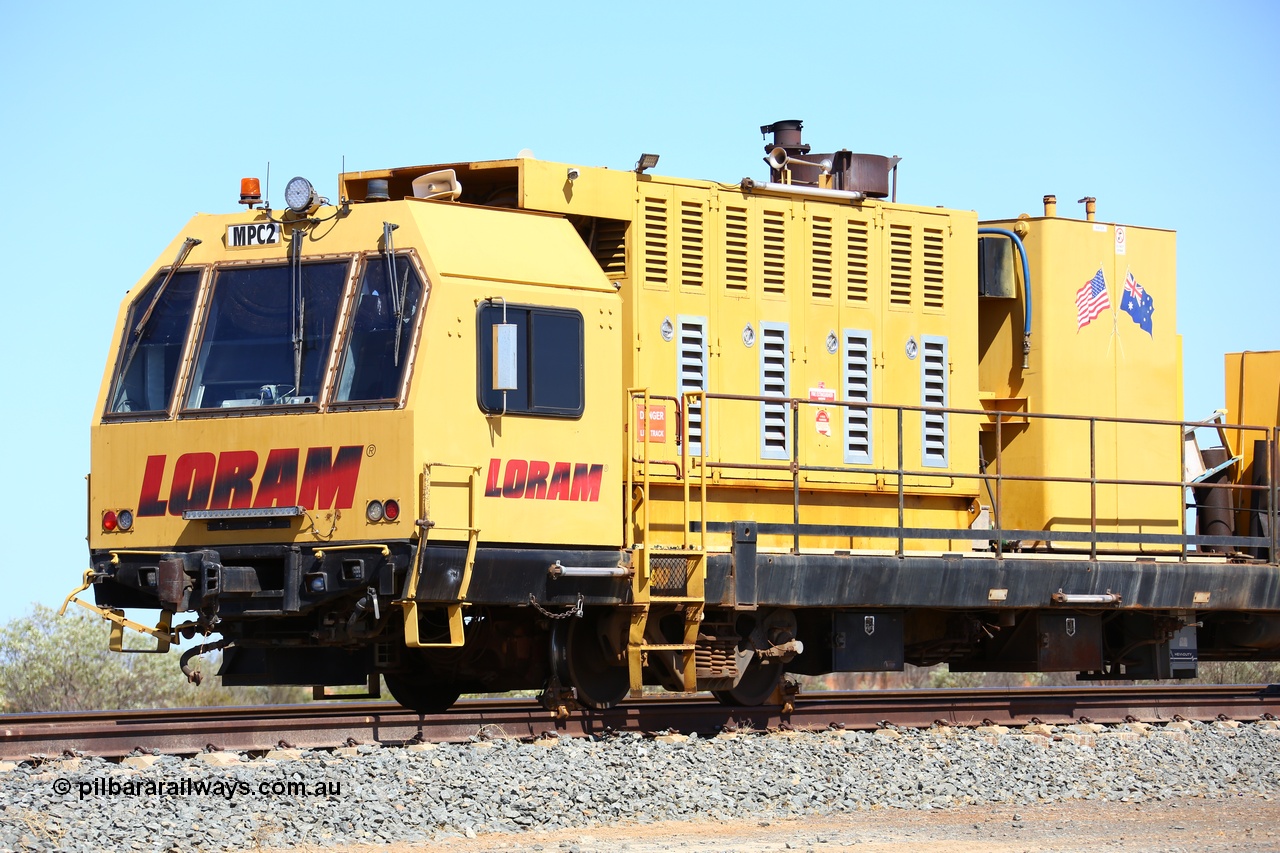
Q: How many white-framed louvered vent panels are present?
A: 4